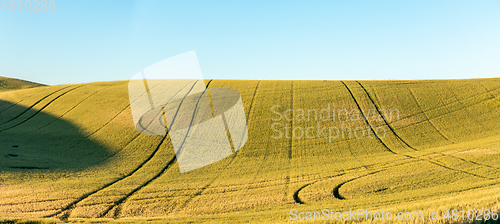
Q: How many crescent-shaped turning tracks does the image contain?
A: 2